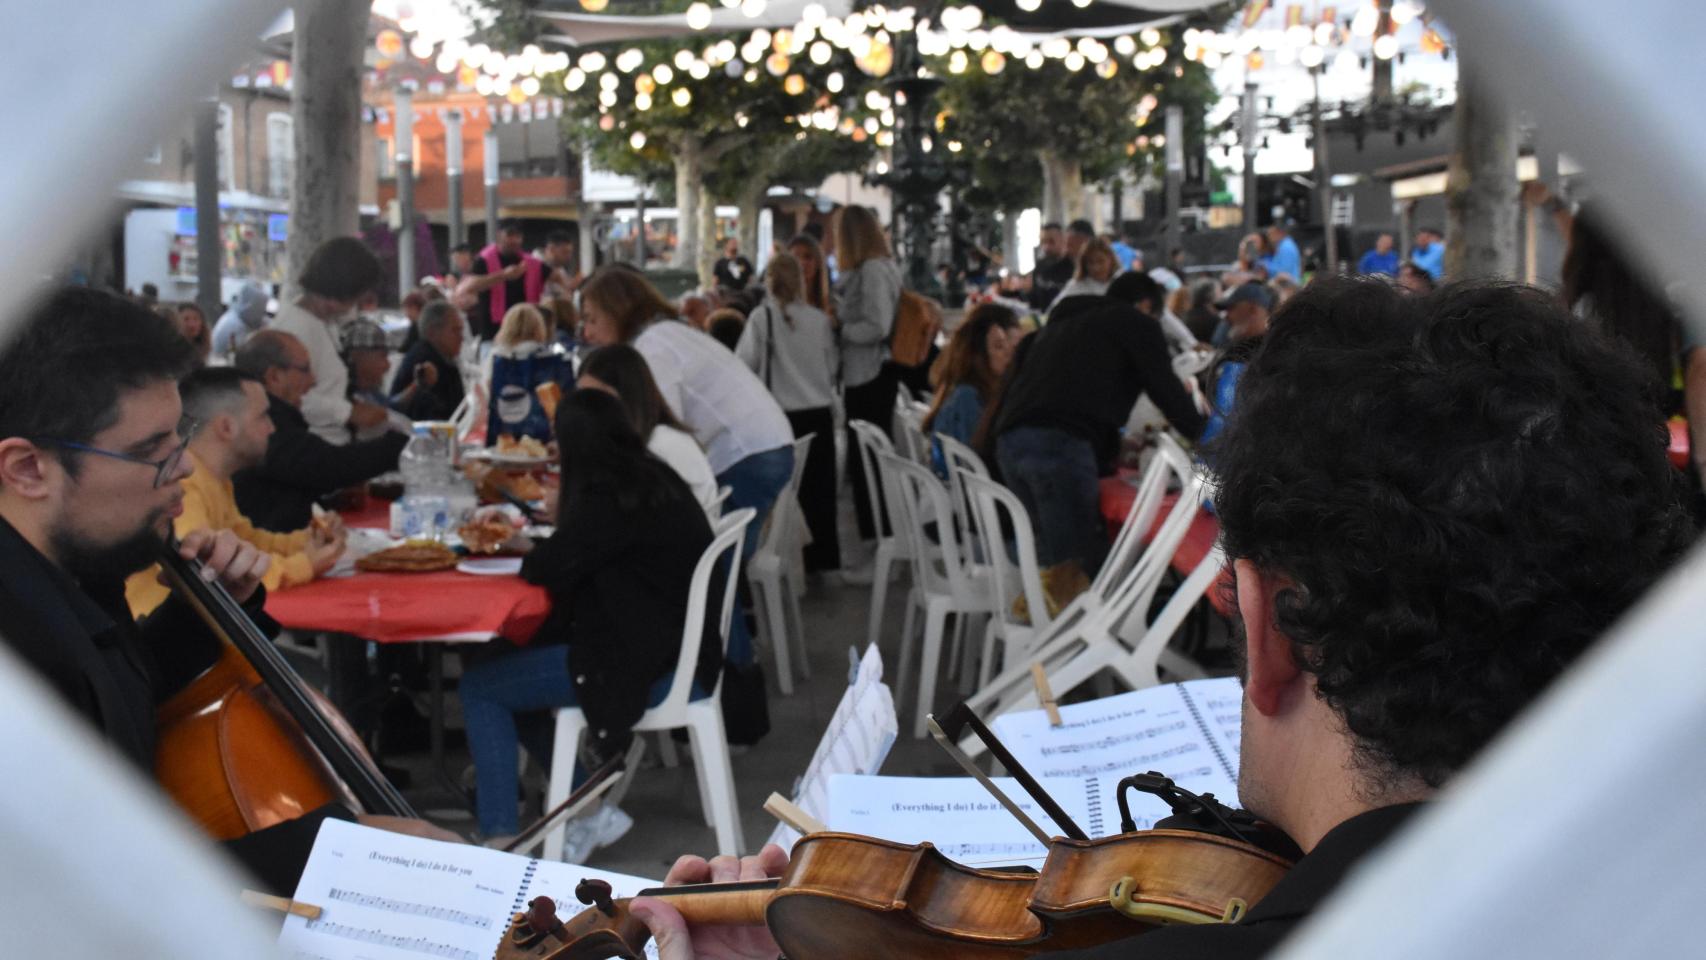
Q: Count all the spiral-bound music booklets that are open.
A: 3